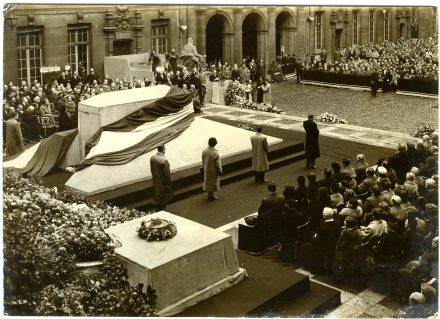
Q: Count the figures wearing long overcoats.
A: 4